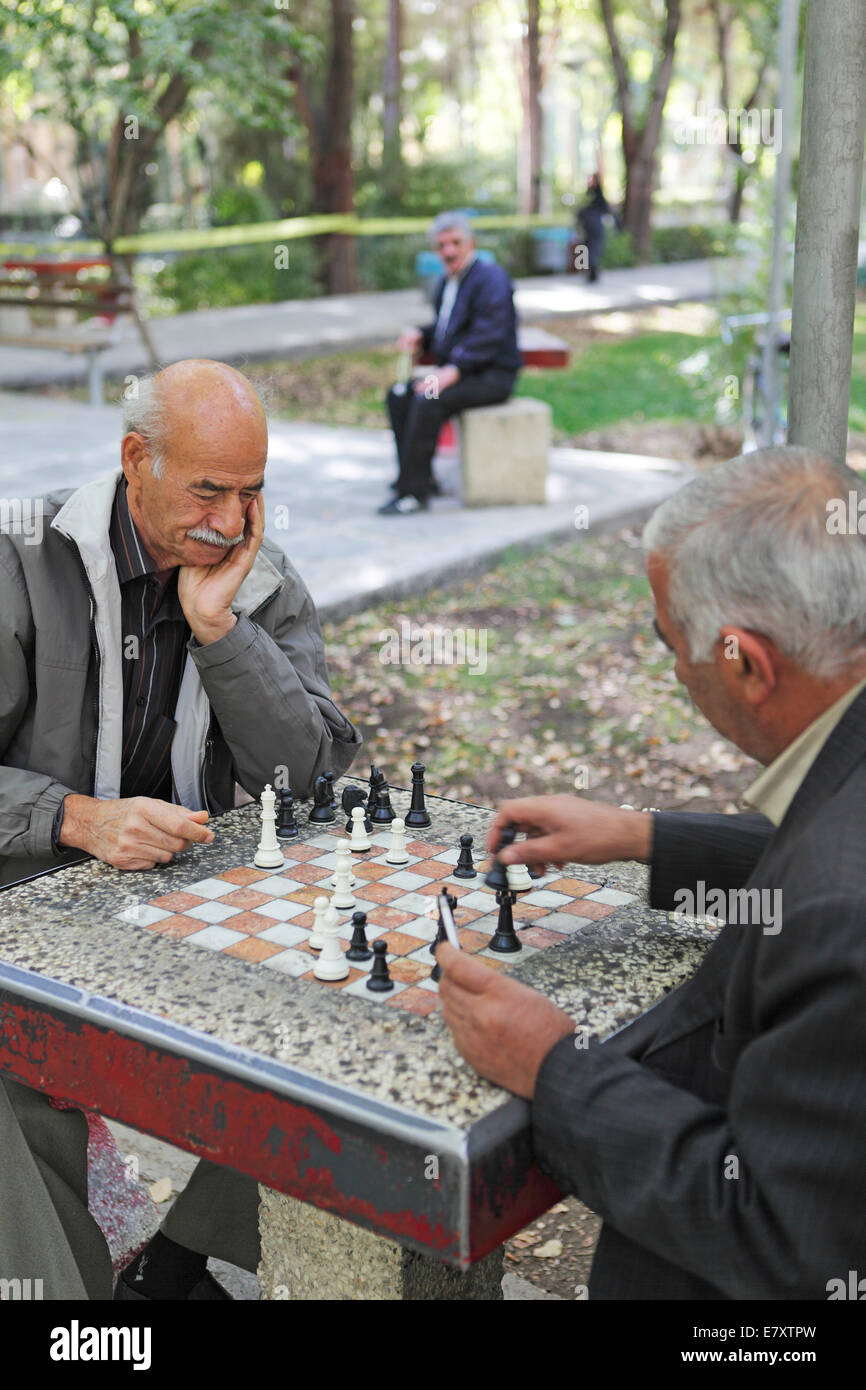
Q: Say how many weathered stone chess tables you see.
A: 1